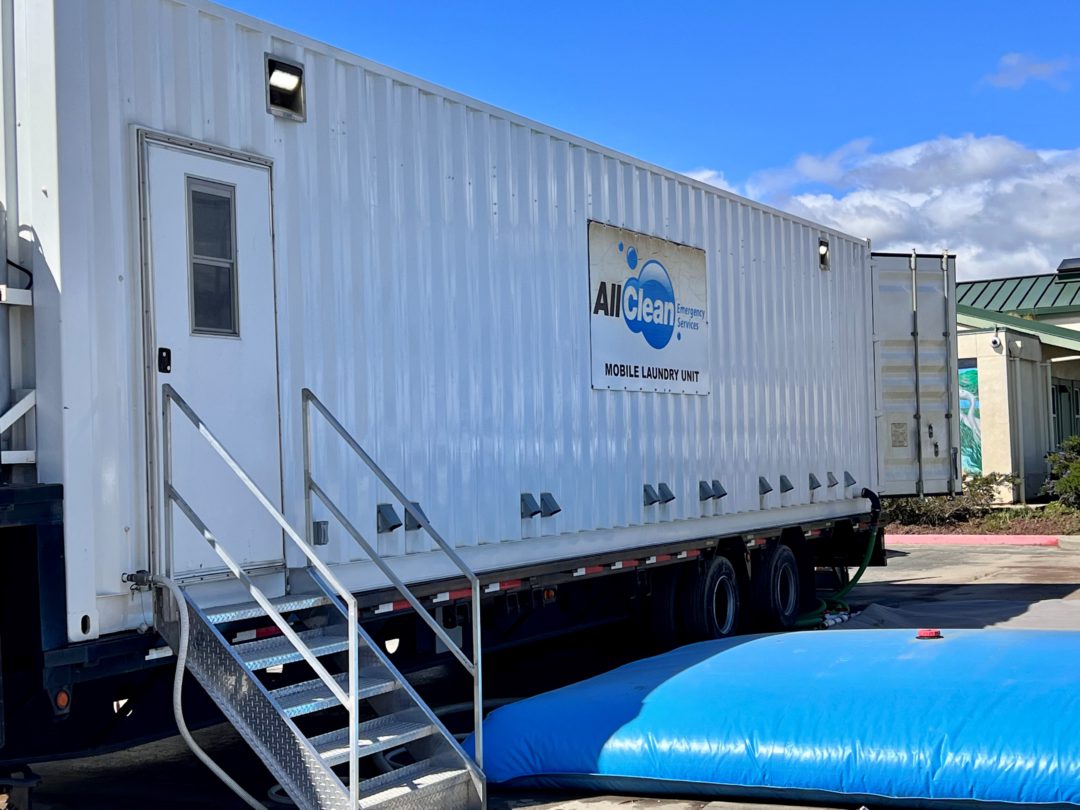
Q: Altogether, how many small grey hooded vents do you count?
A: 13